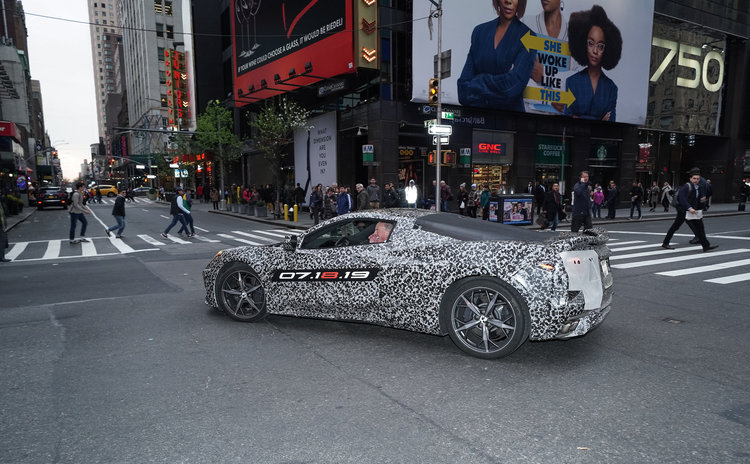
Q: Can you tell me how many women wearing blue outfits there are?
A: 2